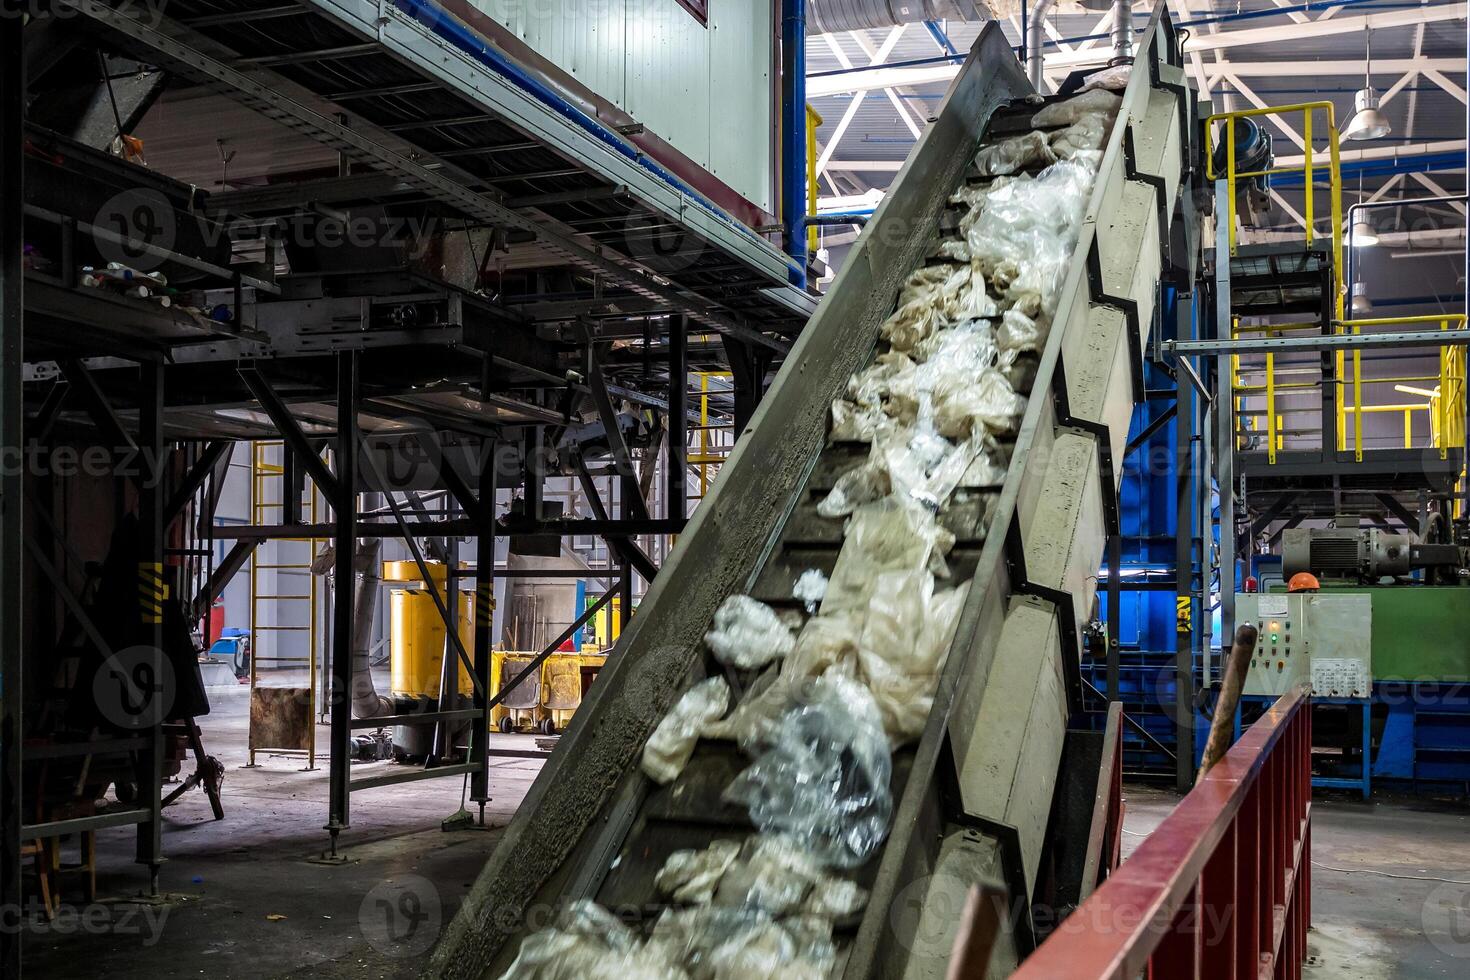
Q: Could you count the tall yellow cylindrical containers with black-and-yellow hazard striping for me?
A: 1